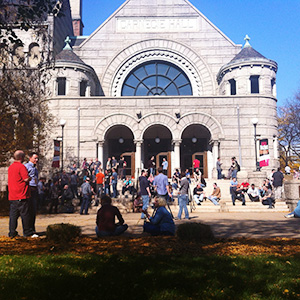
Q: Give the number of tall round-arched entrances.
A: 3